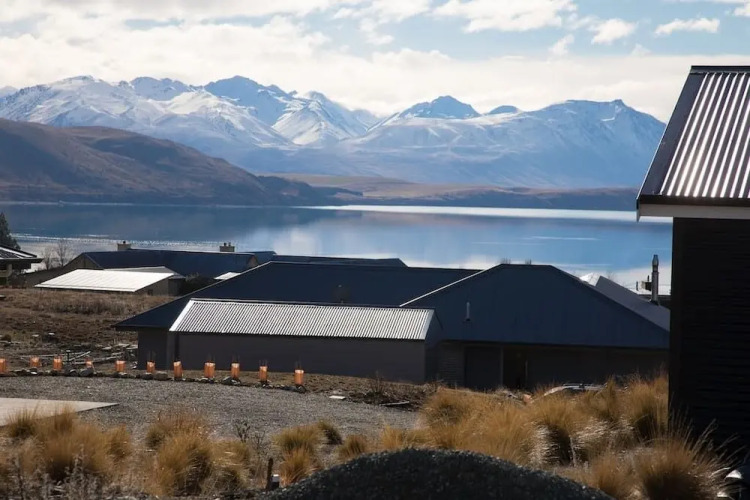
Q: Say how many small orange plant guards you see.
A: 11